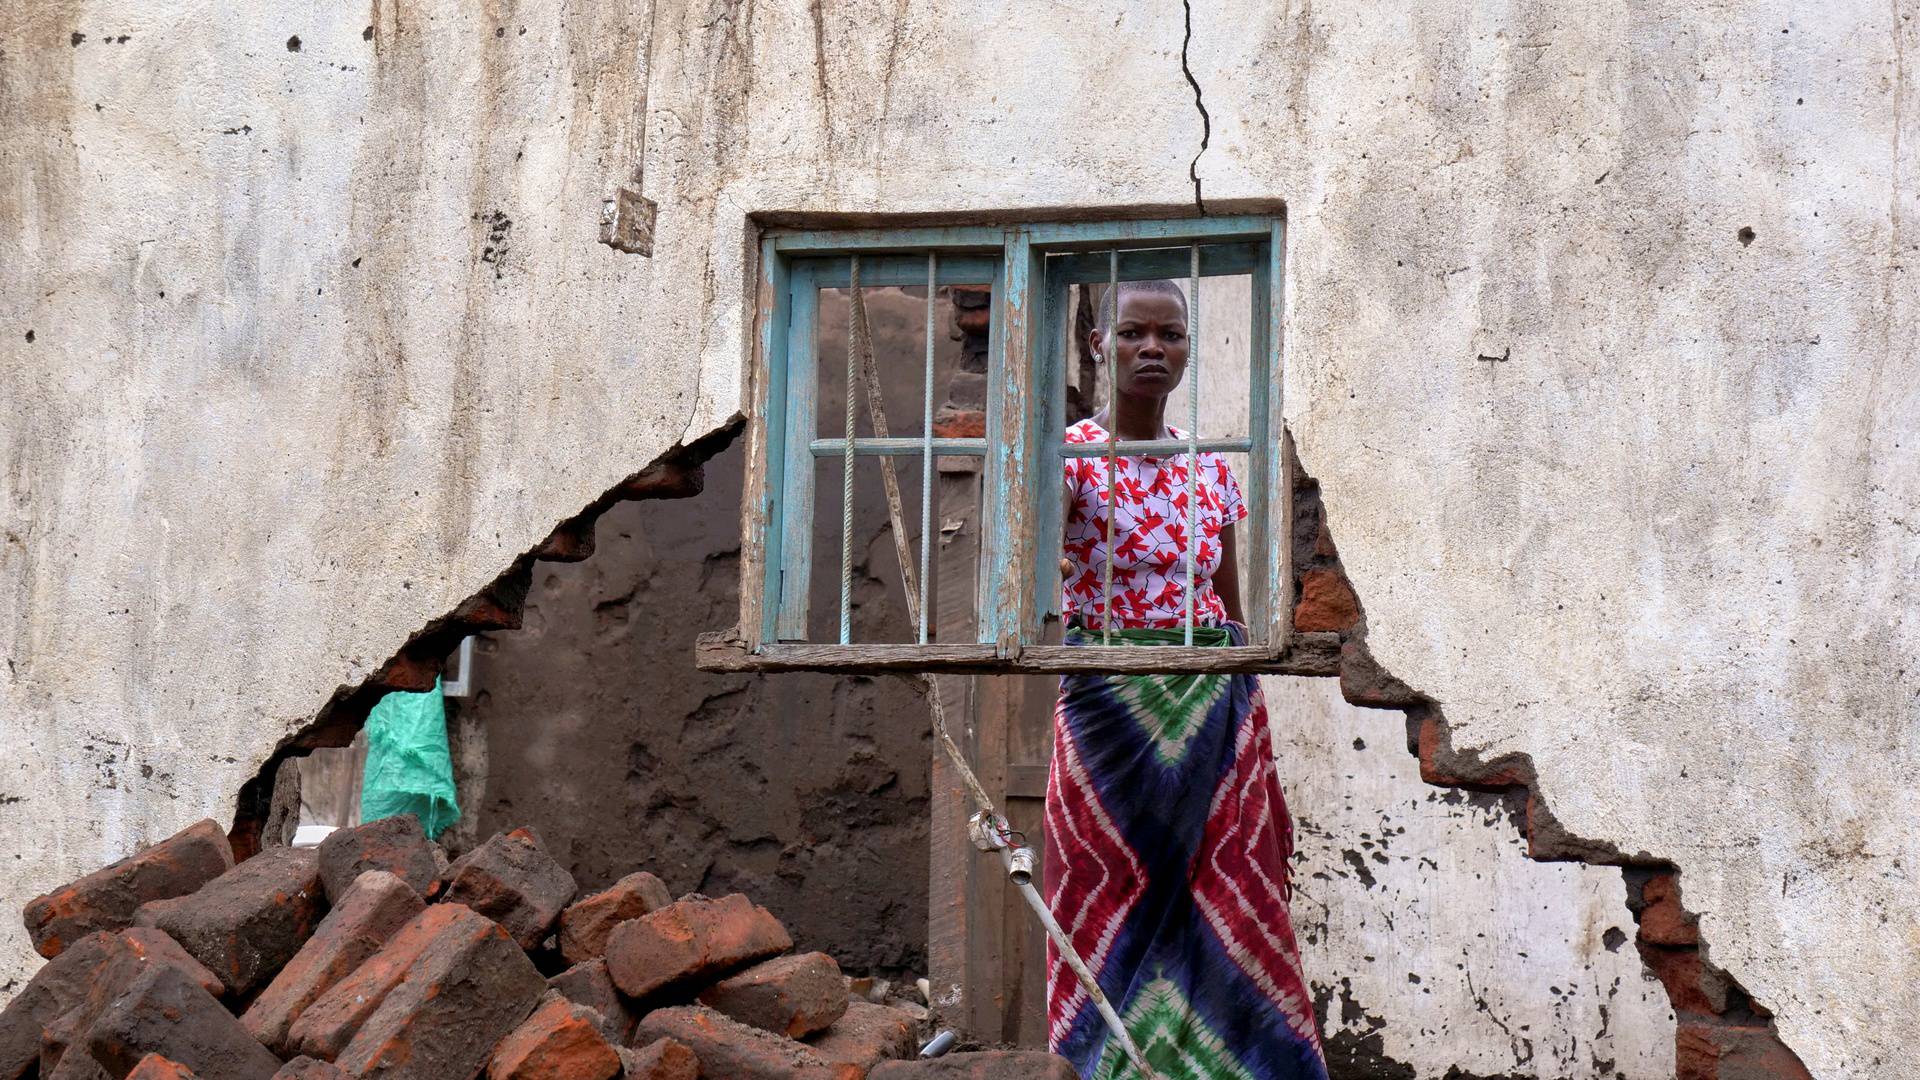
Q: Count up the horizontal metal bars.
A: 0